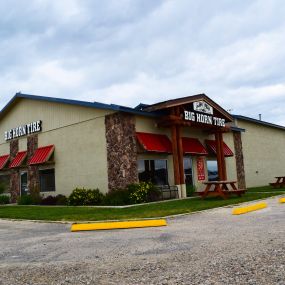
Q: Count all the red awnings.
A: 6